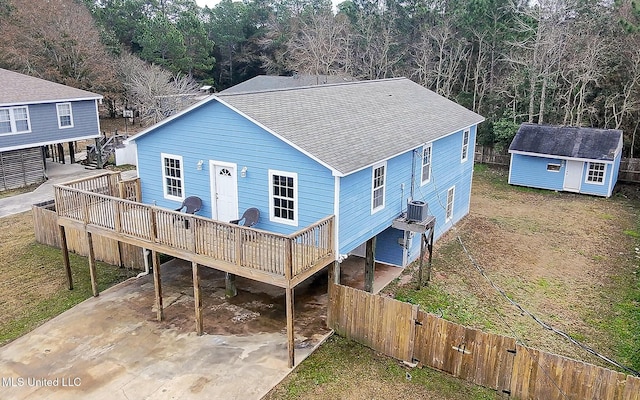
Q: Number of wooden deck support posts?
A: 5